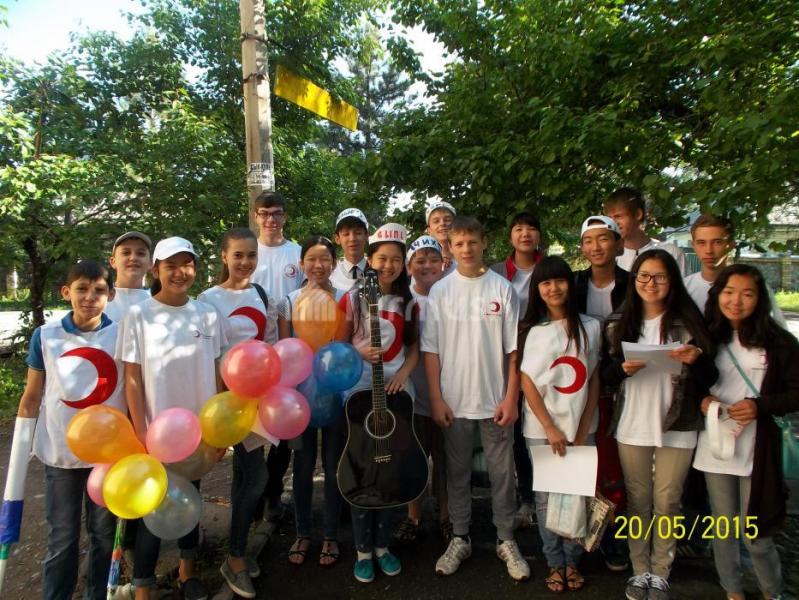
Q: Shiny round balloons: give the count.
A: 13